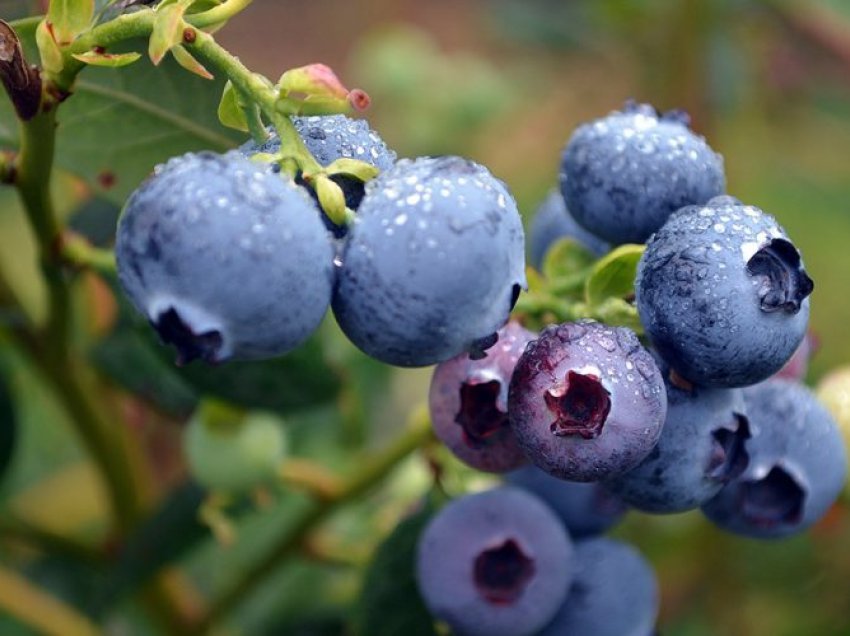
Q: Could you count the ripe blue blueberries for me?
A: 11